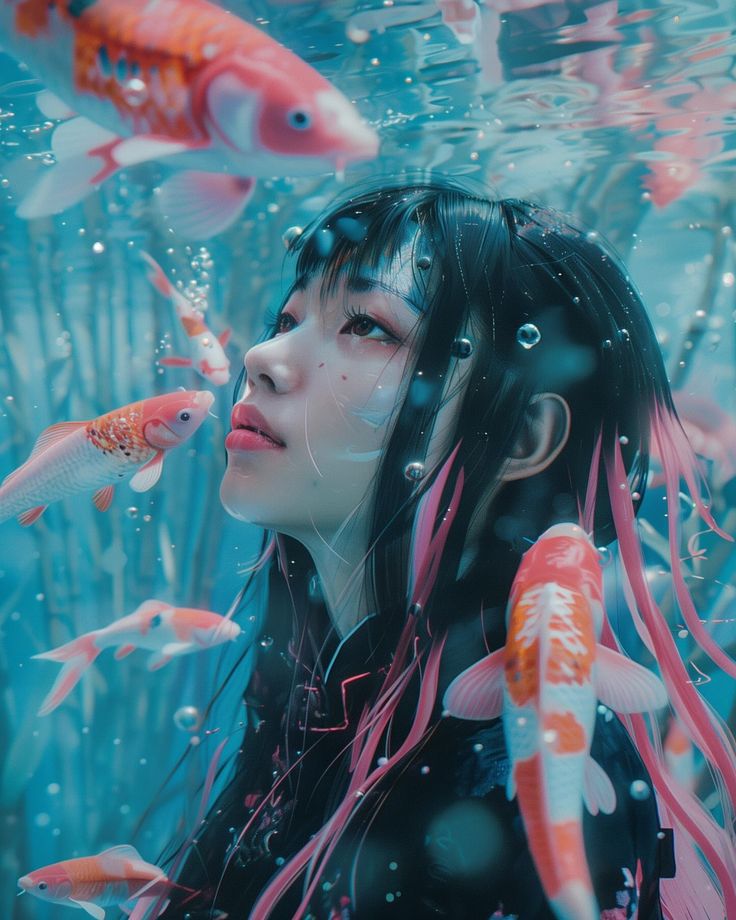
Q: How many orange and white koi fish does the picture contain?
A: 6